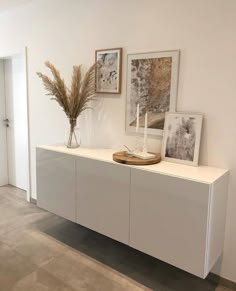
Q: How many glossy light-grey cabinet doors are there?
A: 3